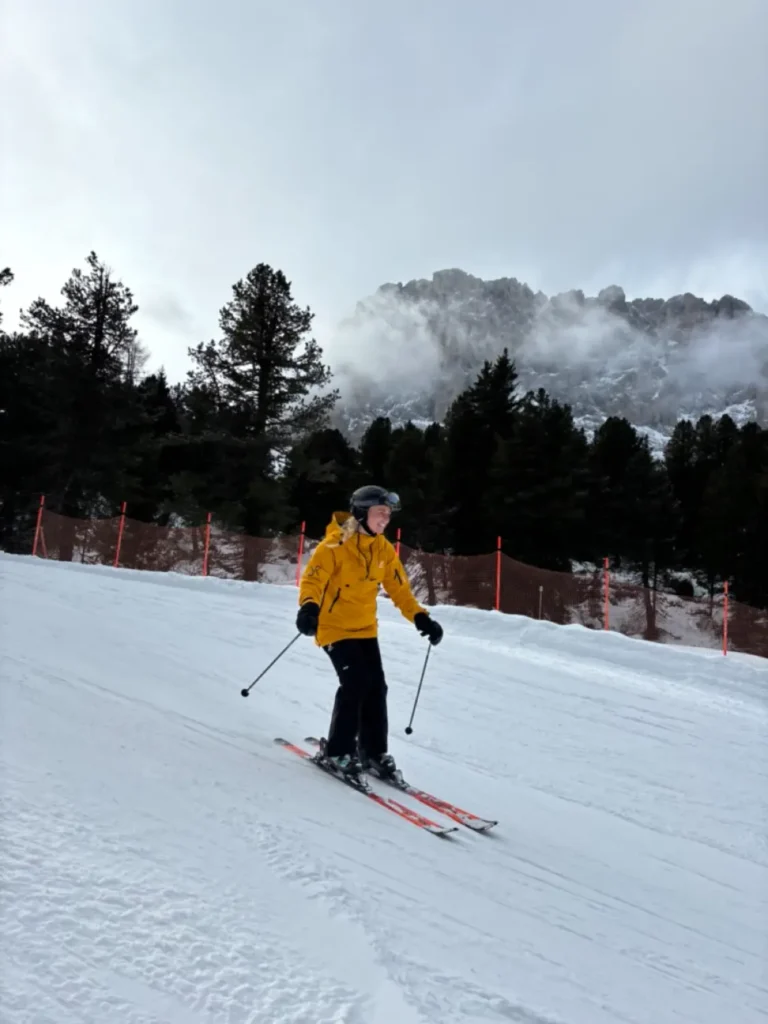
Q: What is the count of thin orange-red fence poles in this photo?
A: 8